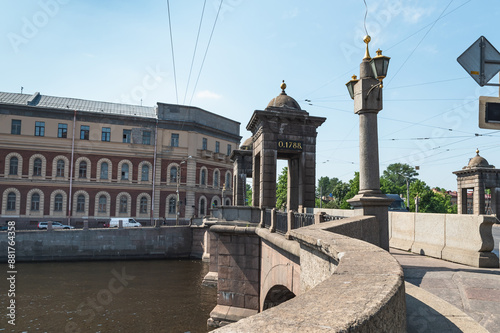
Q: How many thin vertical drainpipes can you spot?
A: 2